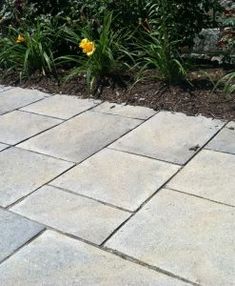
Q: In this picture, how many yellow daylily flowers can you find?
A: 2